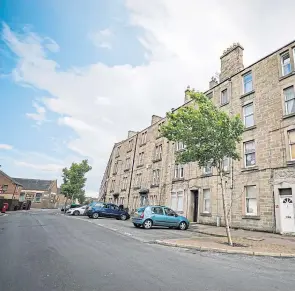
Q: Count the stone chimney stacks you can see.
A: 5